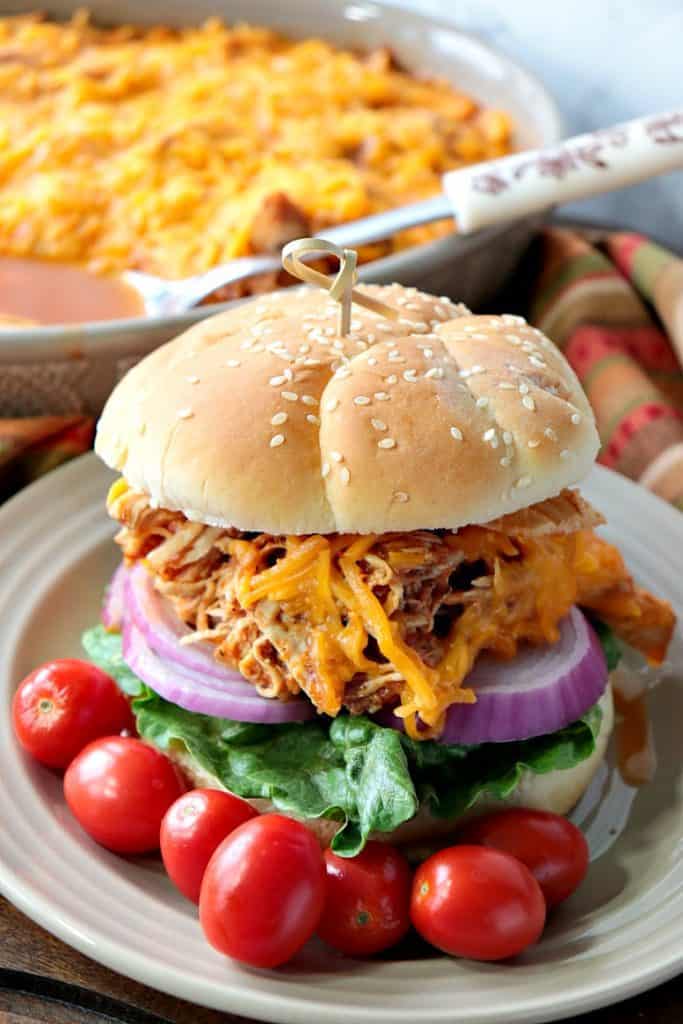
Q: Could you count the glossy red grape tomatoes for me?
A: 7